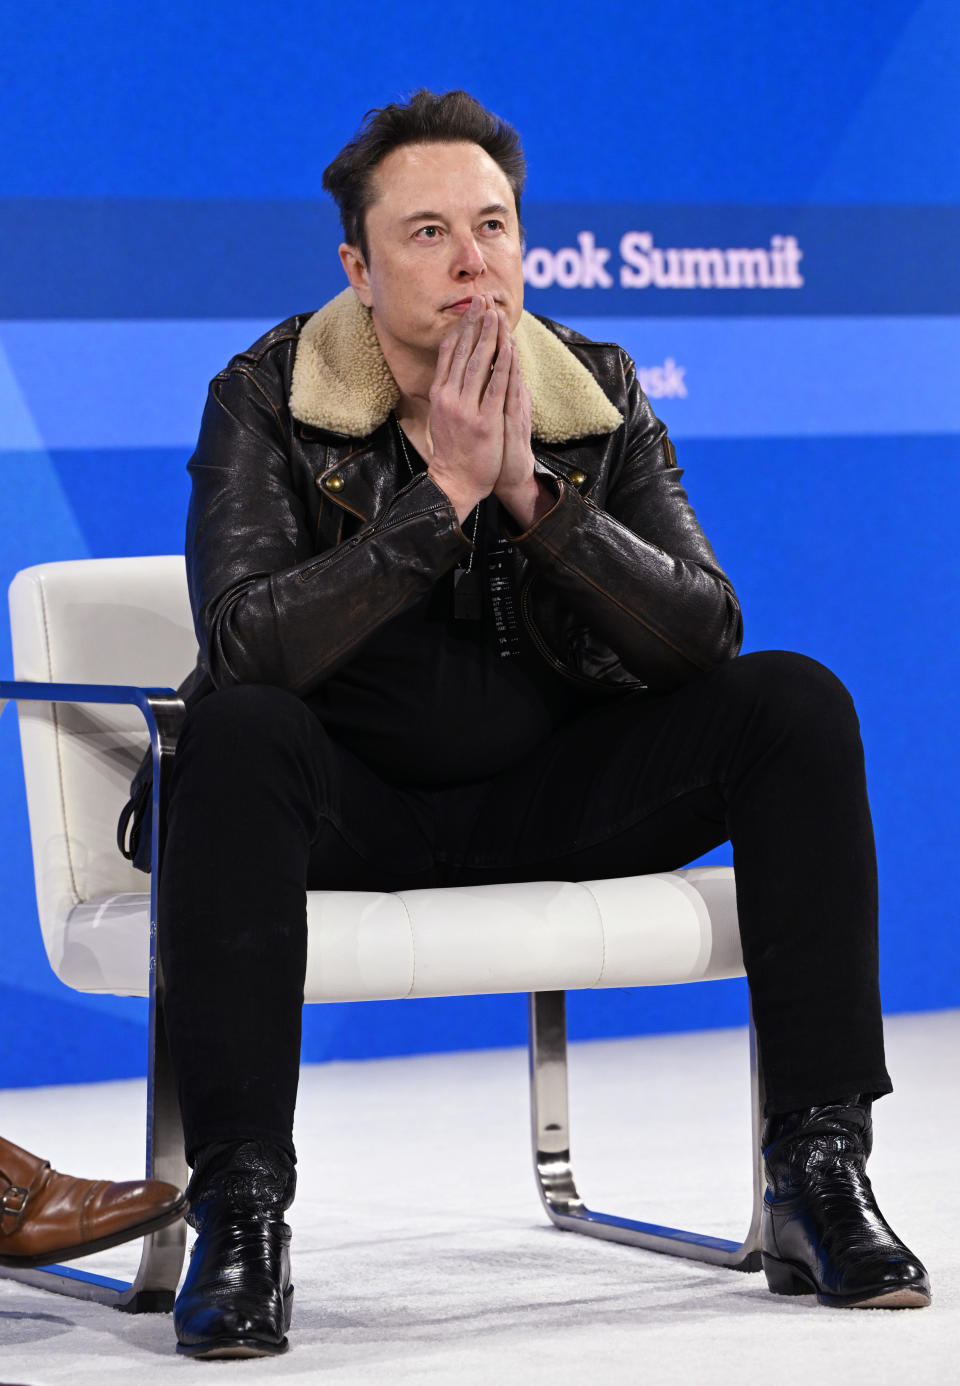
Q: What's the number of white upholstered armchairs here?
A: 1